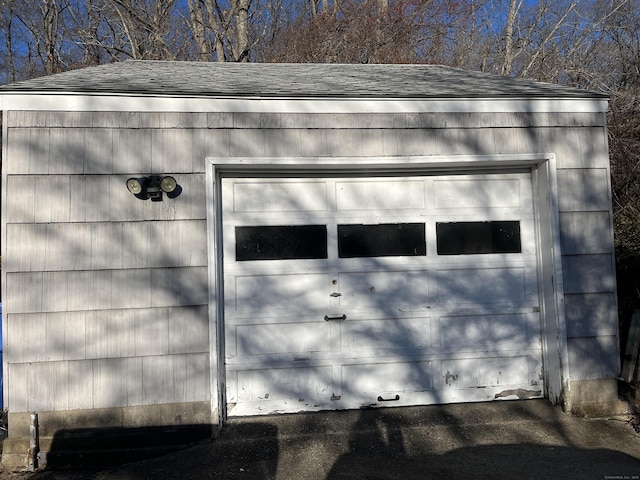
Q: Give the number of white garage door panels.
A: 12